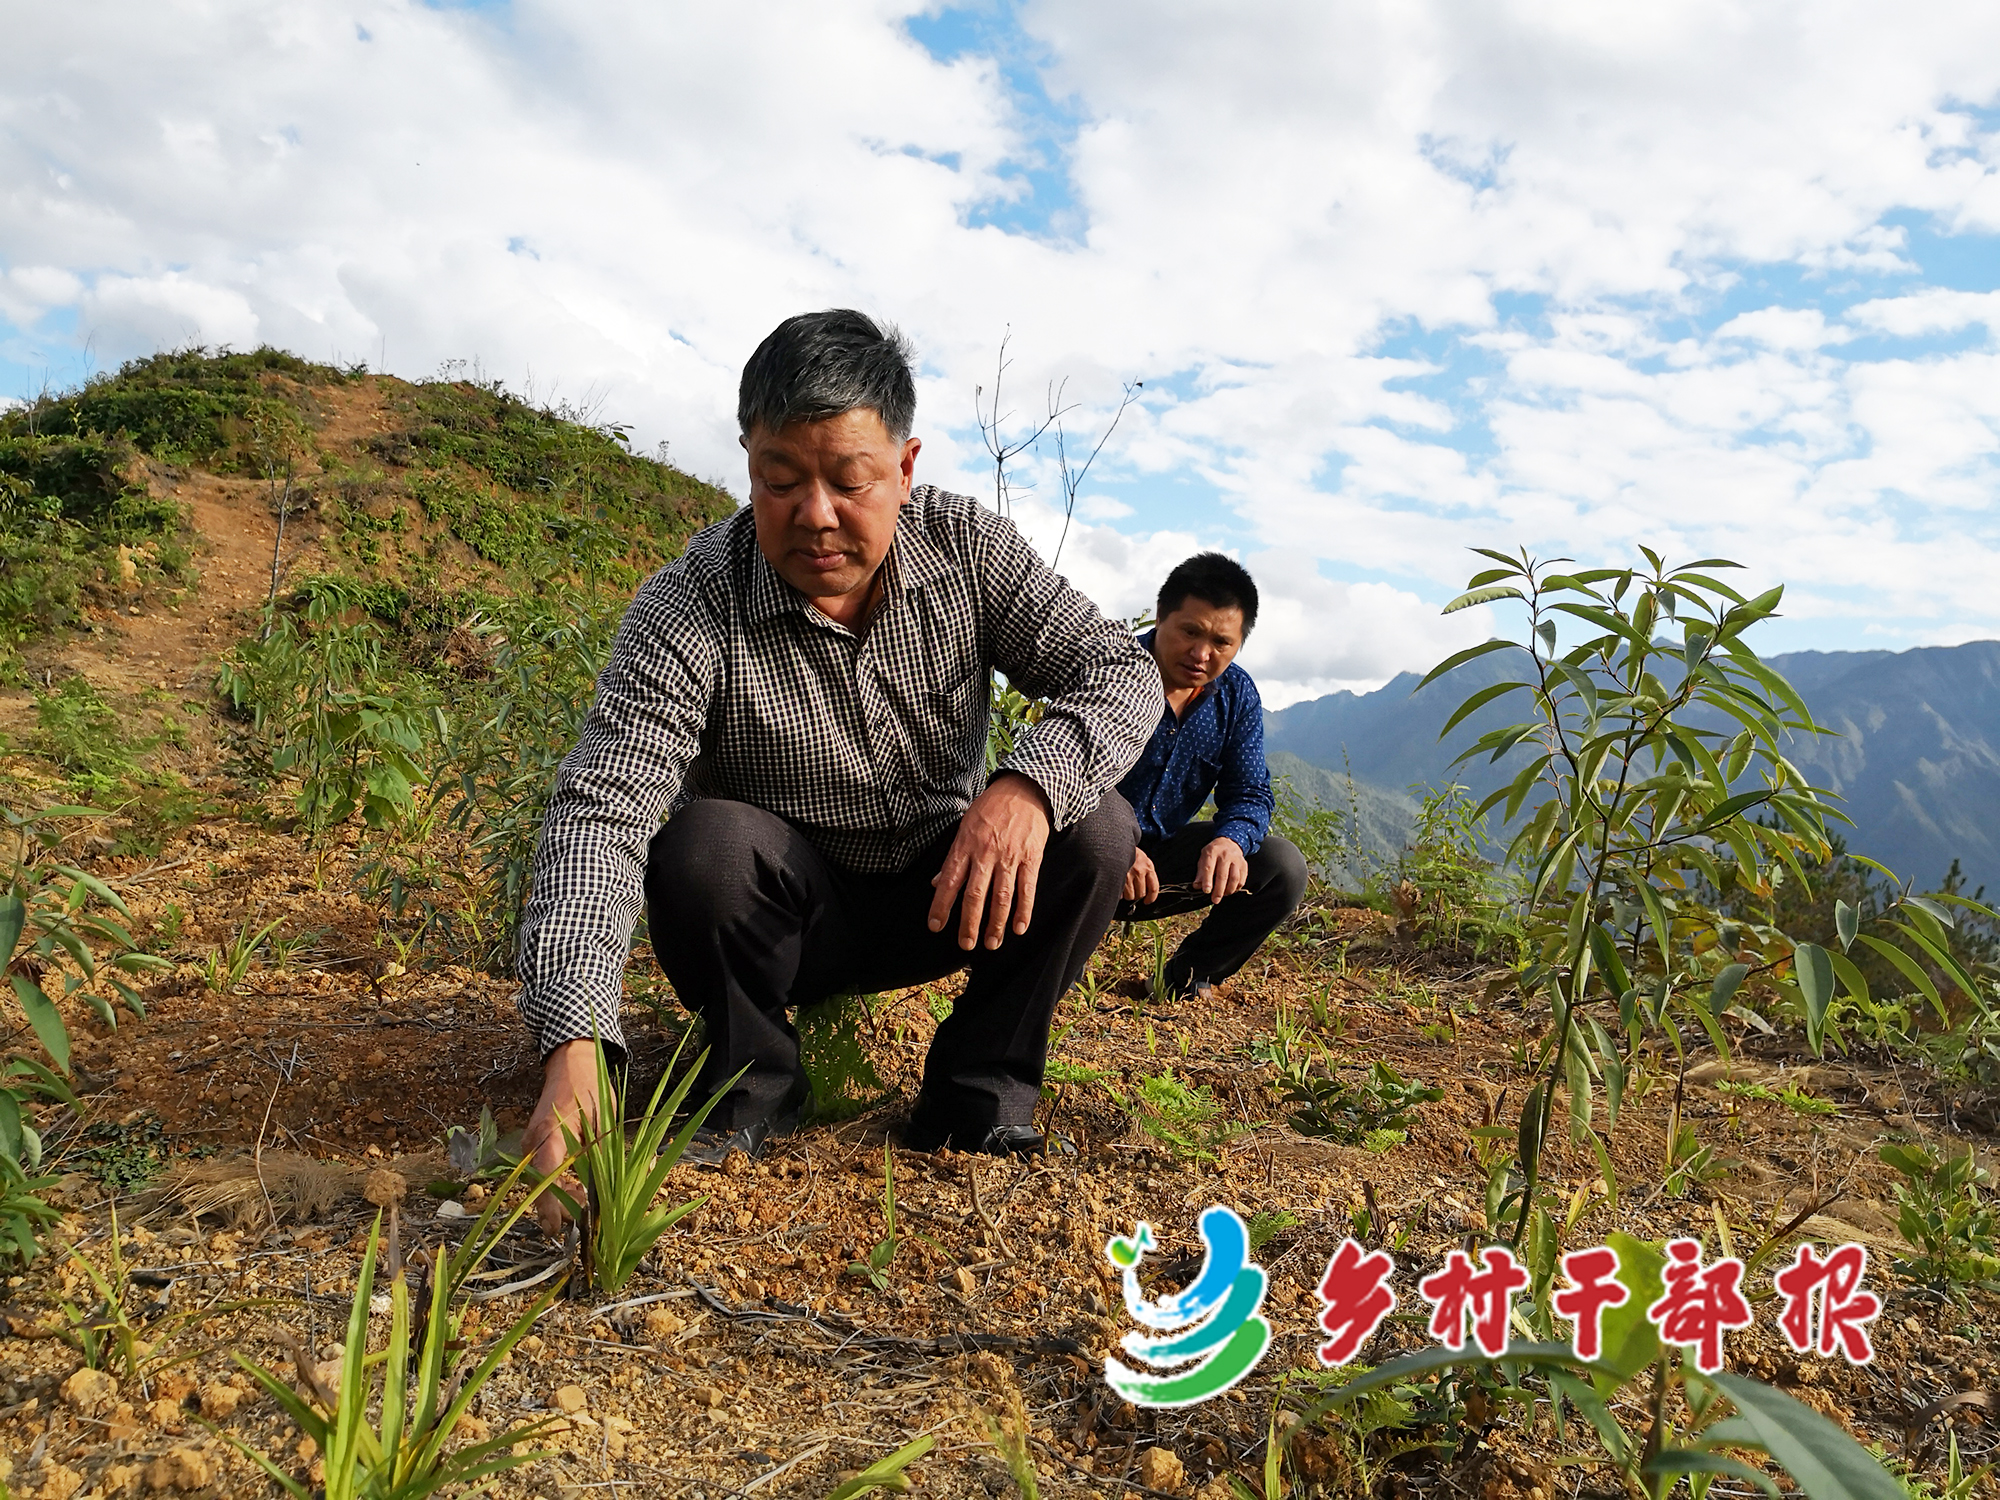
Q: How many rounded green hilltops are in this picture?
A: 1